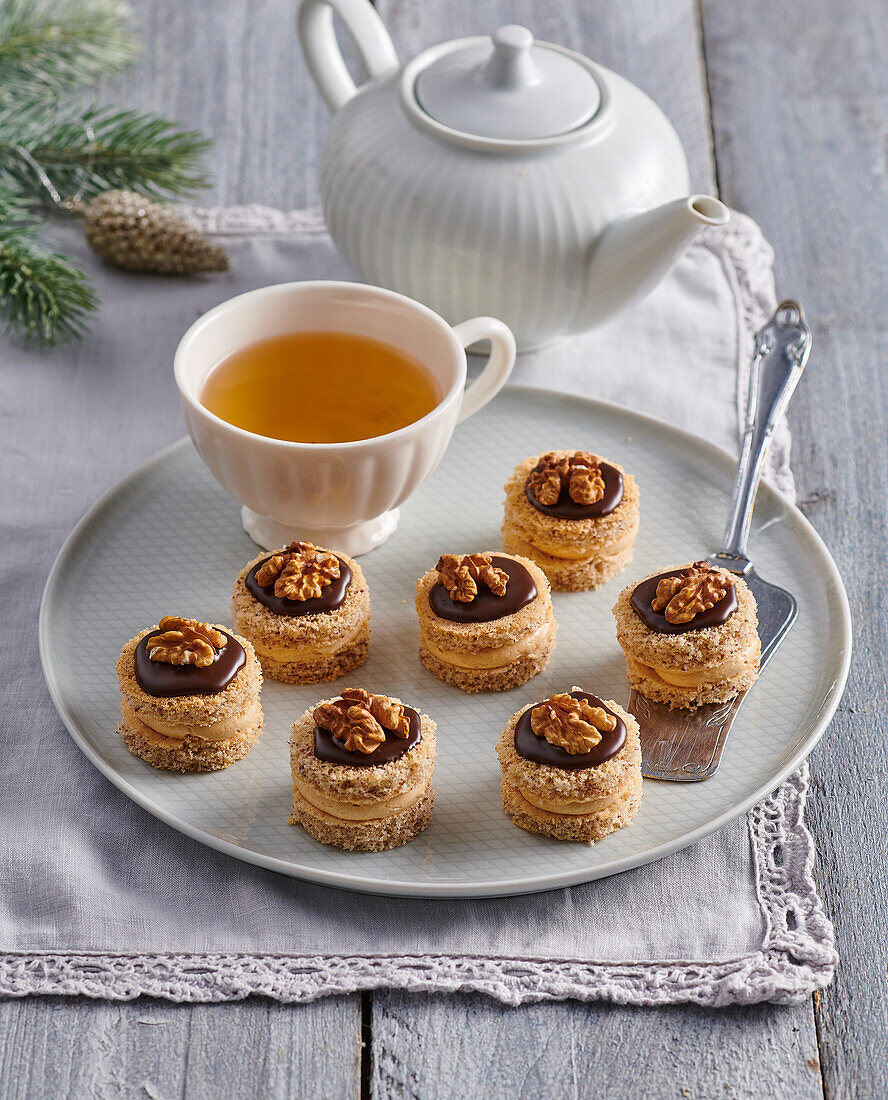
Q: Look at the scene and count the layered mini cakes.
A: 7